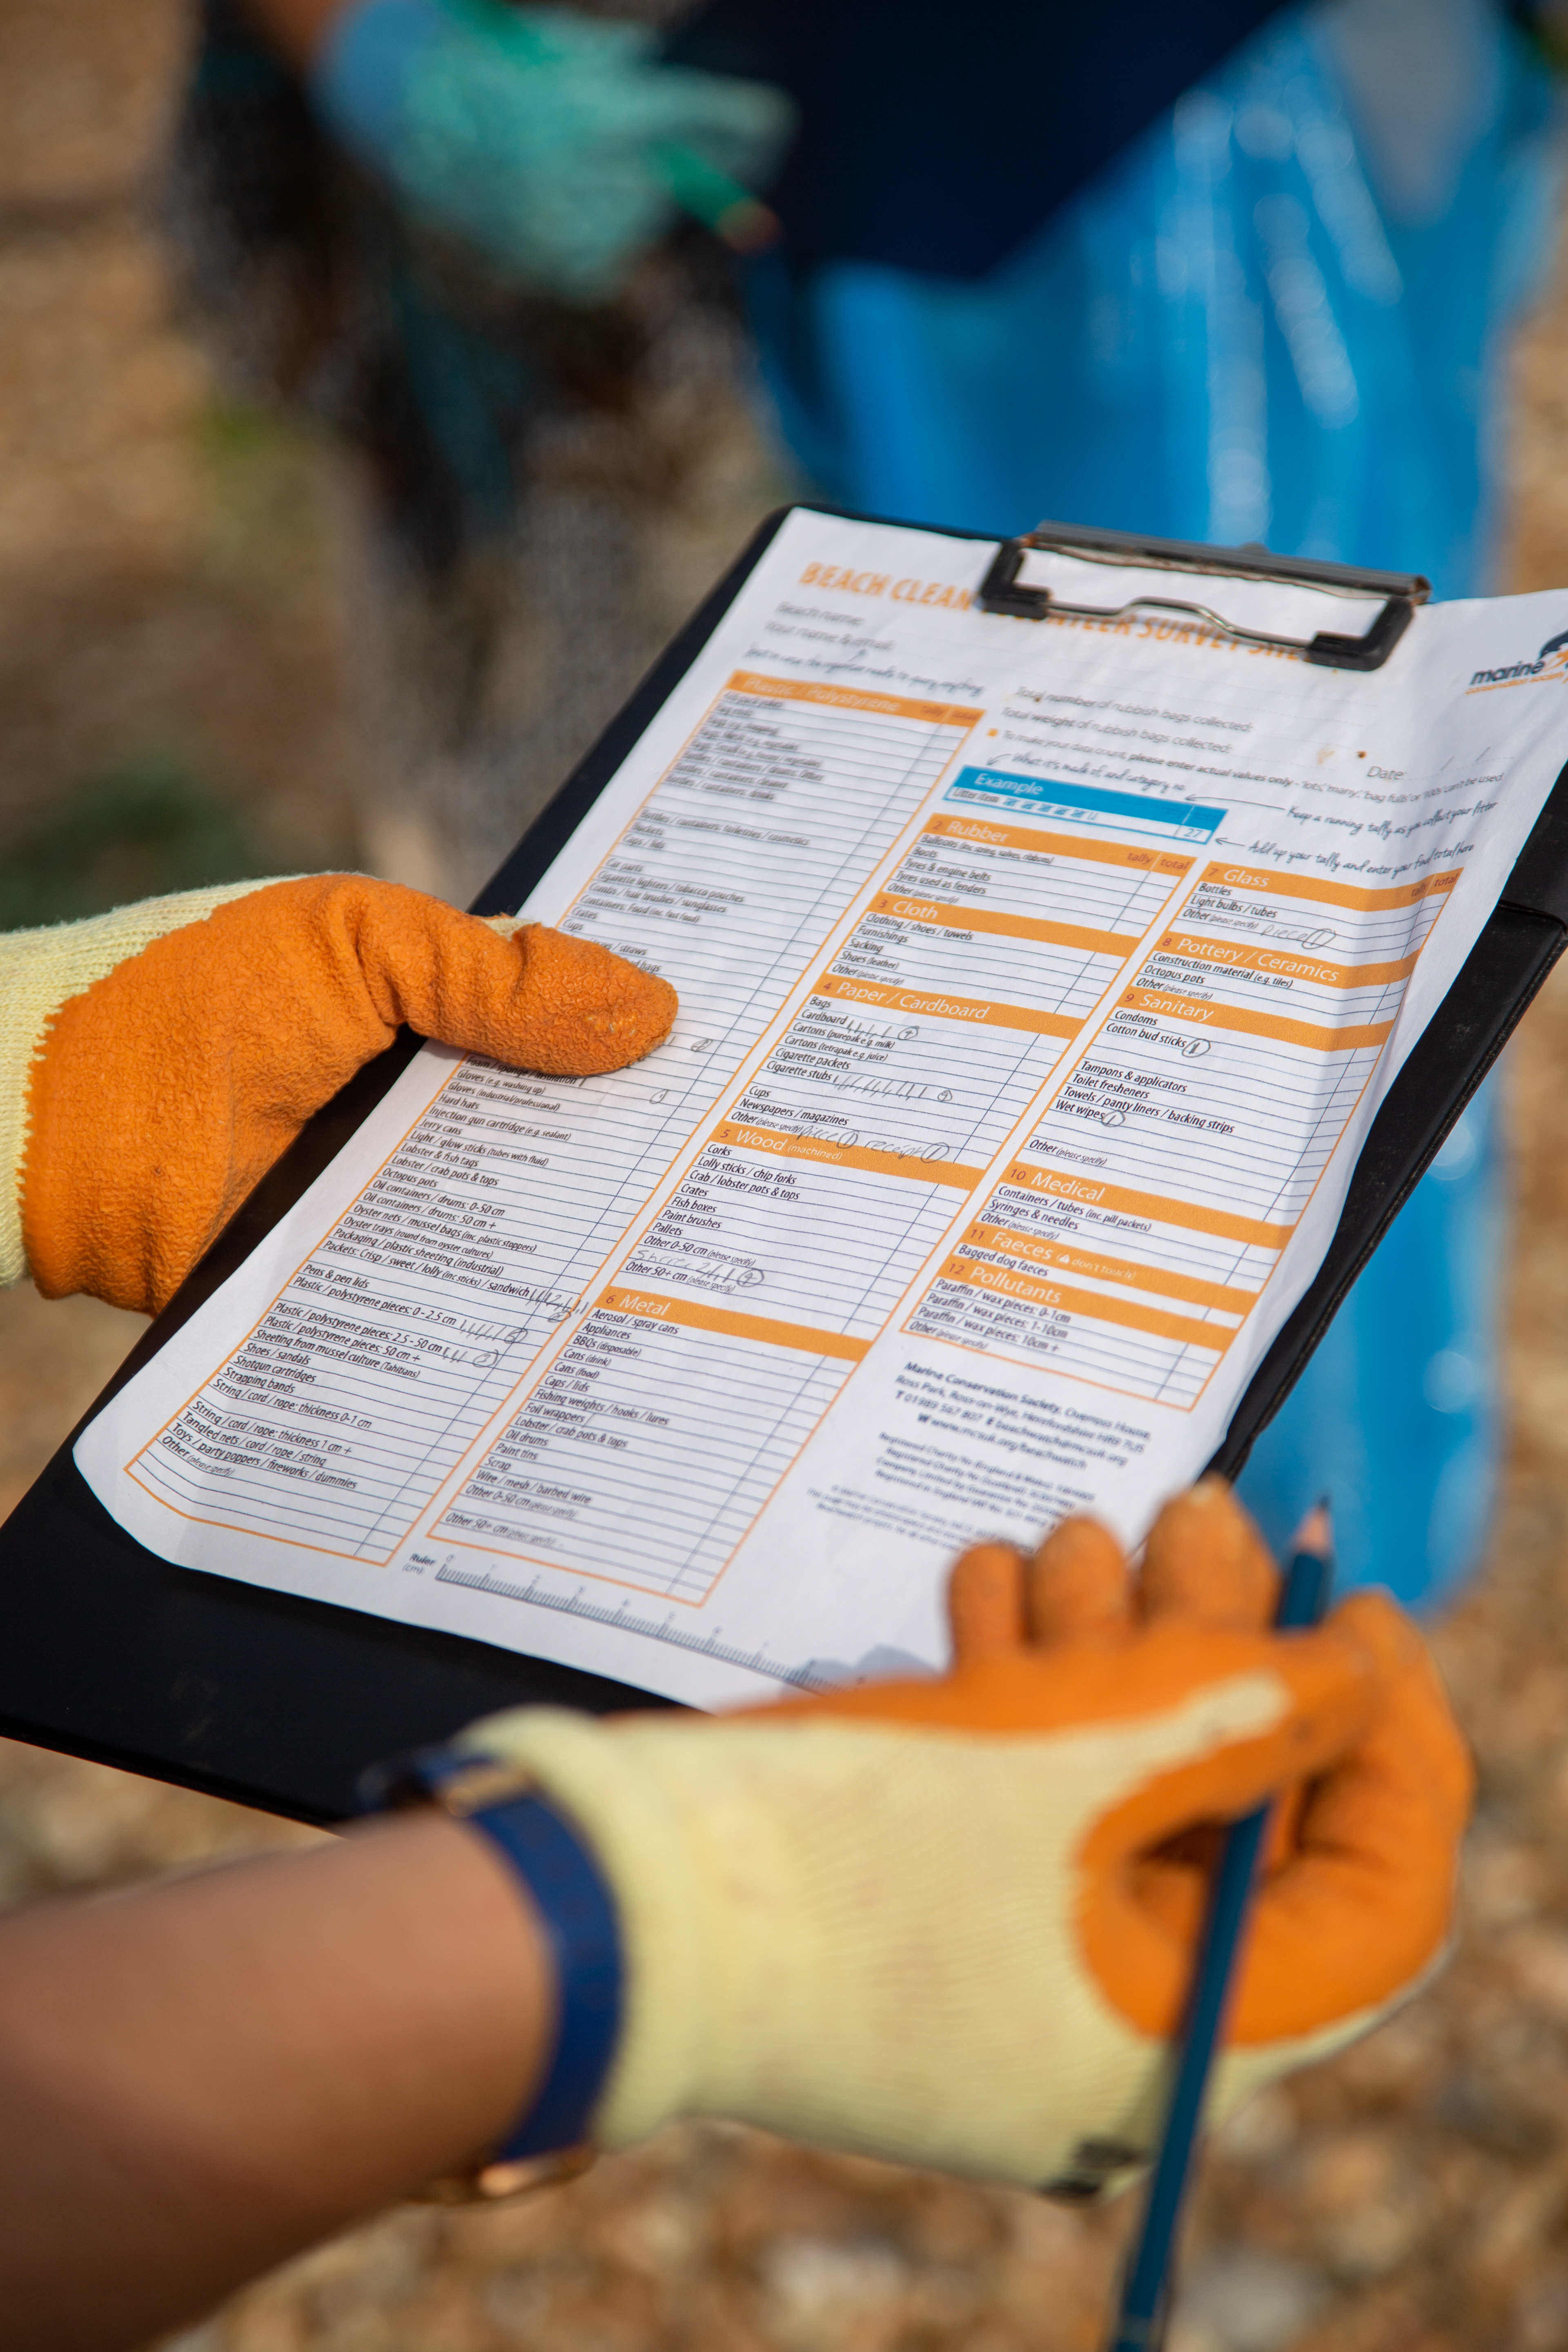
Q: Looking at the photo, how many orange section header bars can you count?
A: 12